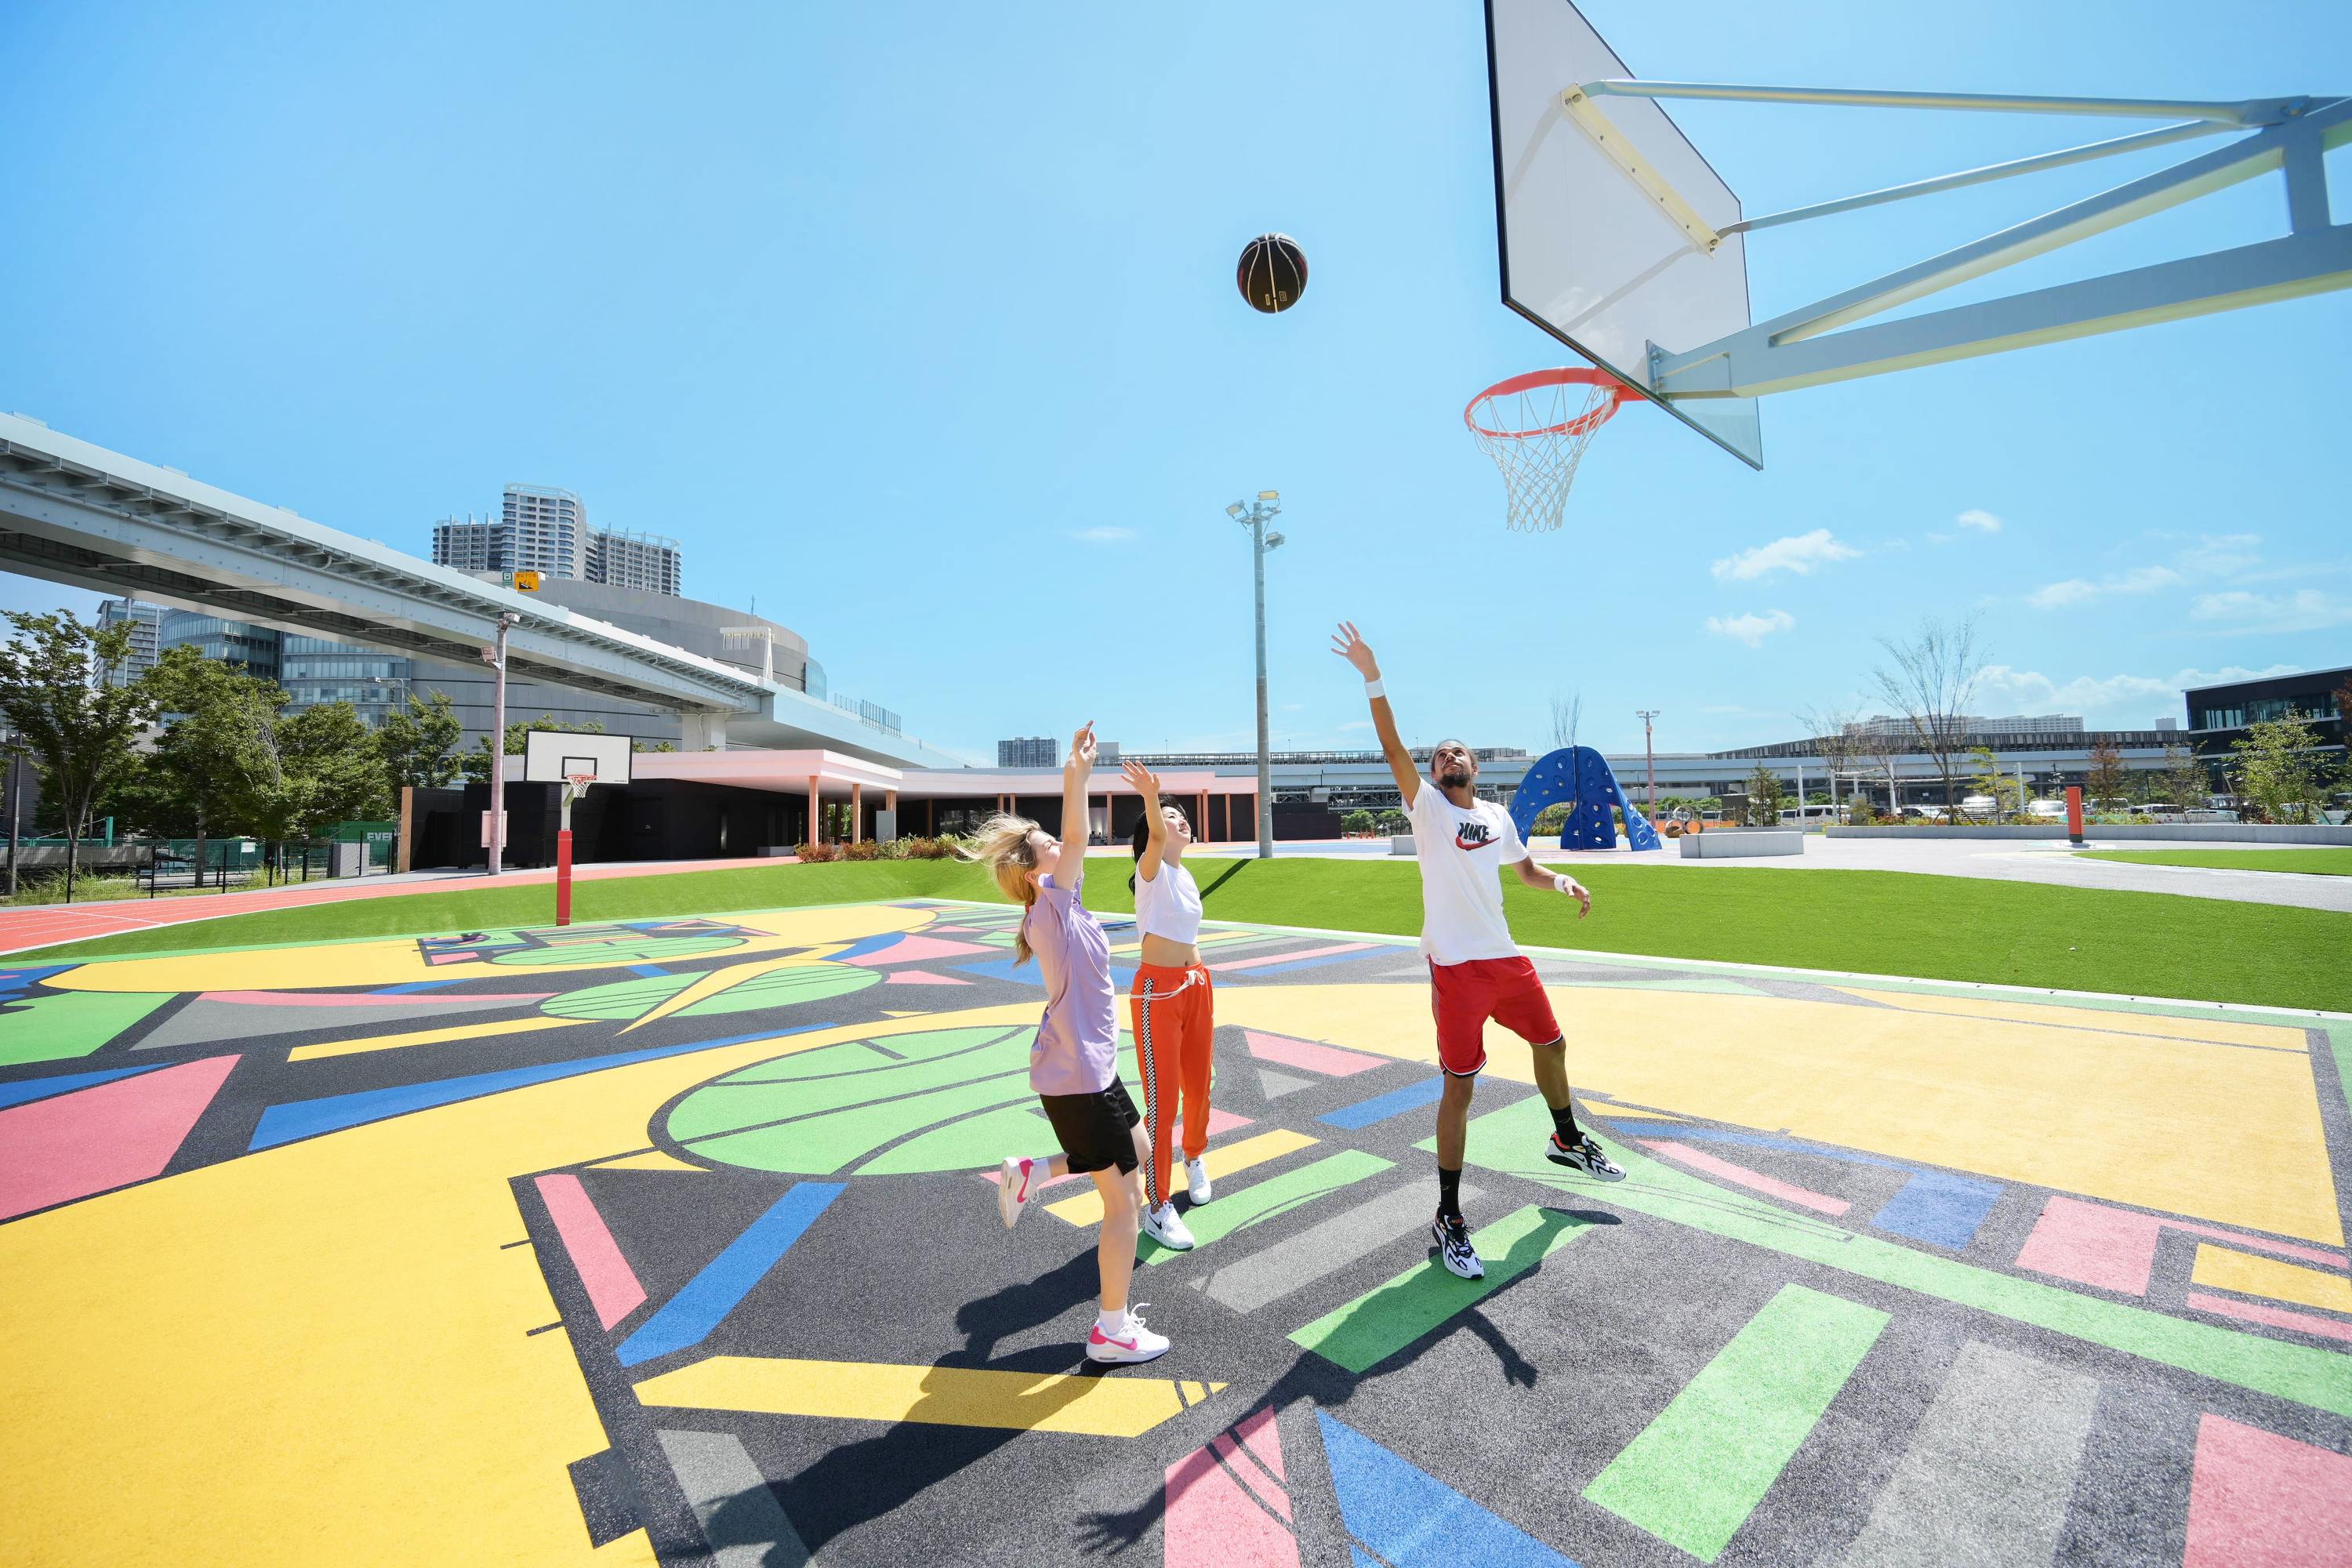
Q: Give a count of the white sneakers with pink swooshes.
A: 2